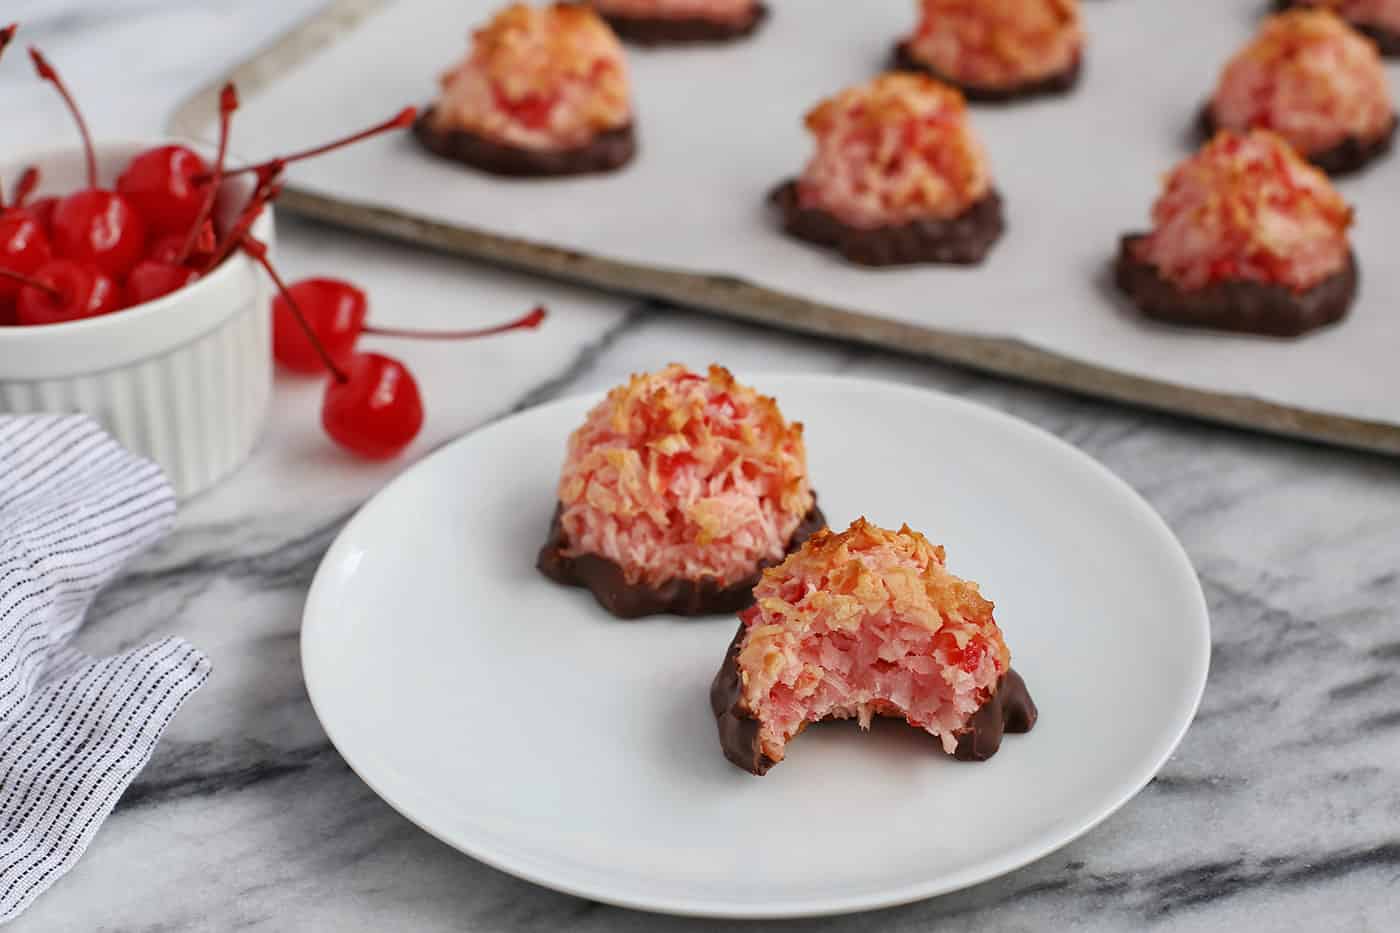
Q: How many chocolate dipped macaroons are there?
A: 9